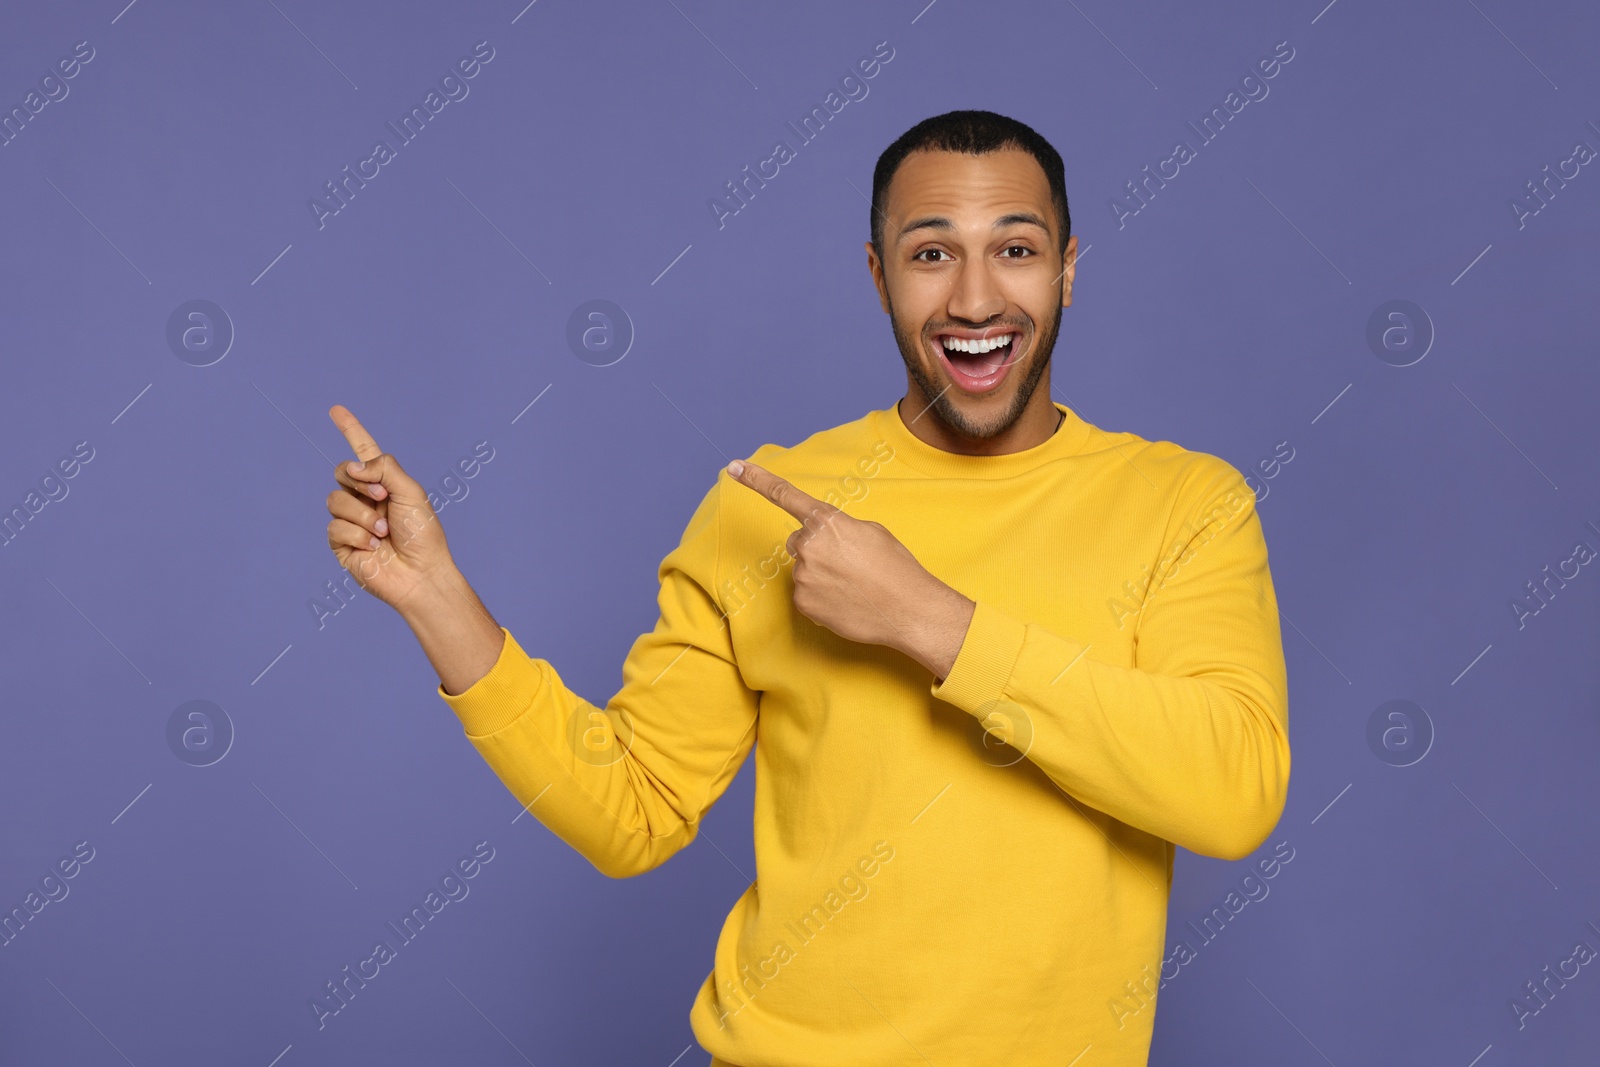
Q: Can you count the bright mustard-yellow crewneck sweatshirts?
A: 1